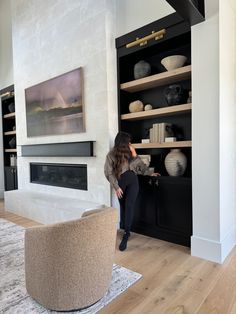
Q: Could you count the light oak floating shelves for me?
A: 6